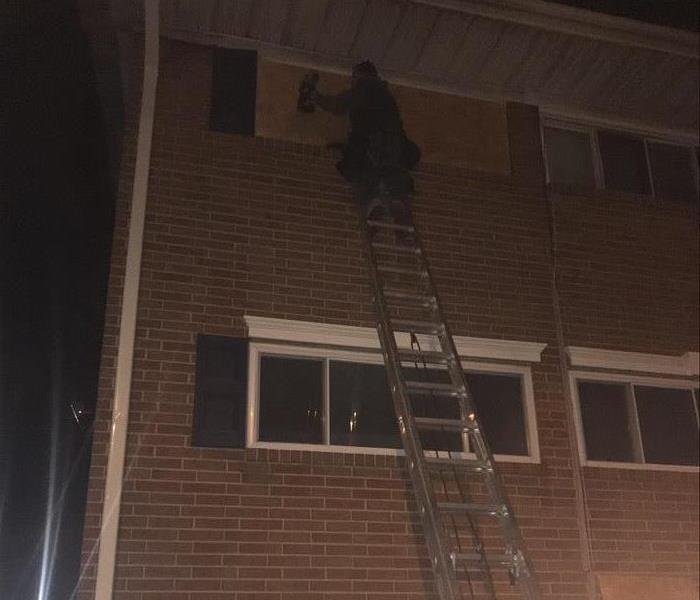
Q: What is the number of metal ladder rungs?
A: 11